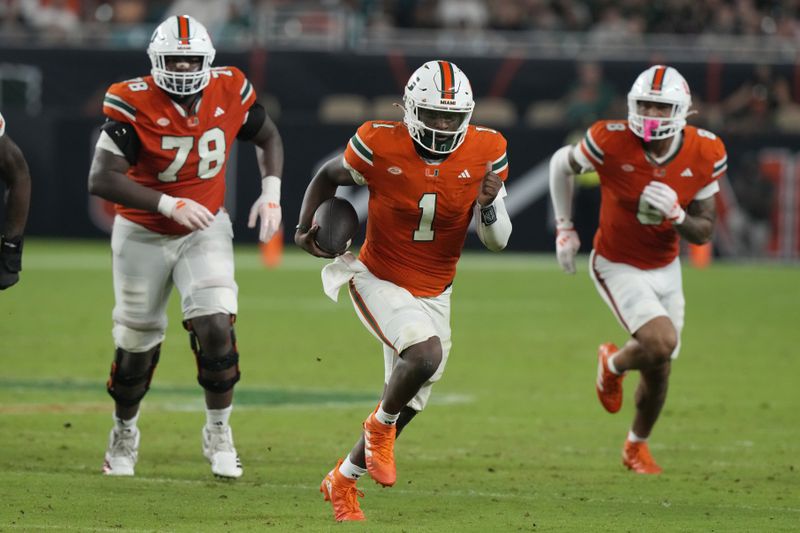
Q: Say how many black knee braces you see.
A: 2